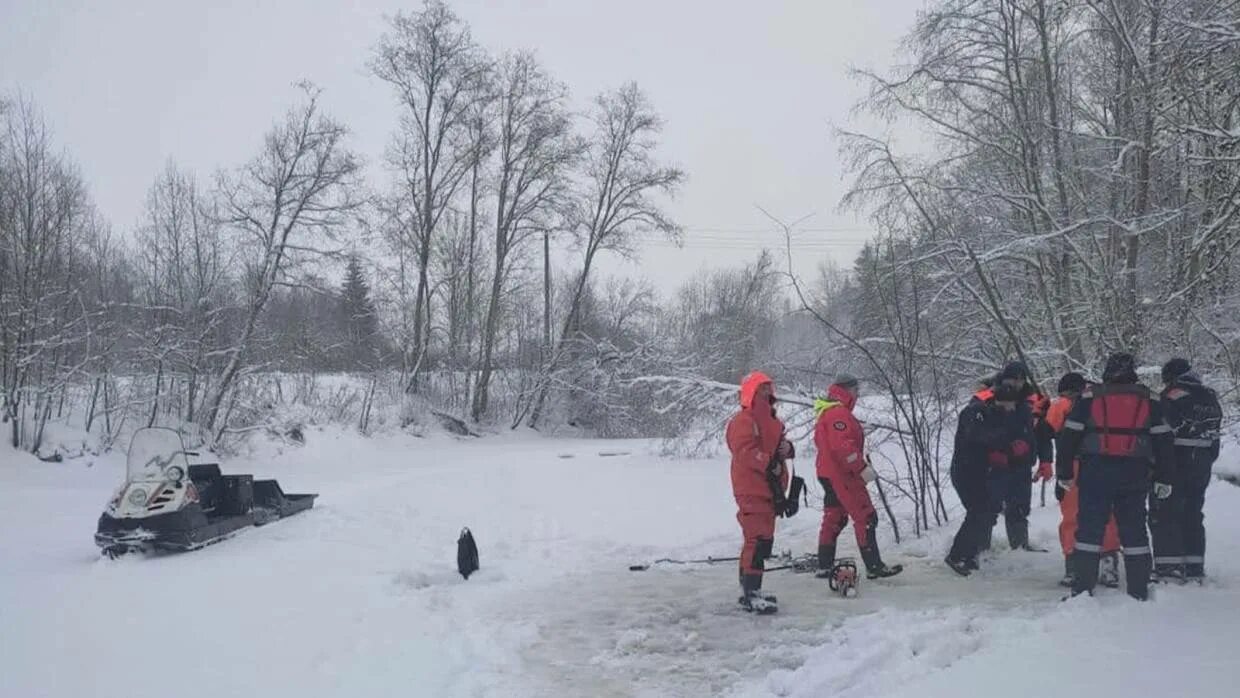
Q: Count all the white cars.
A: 0